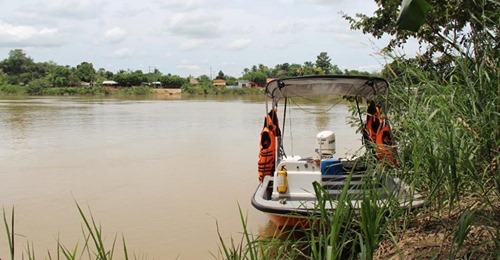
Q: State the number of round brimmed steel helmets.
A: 0